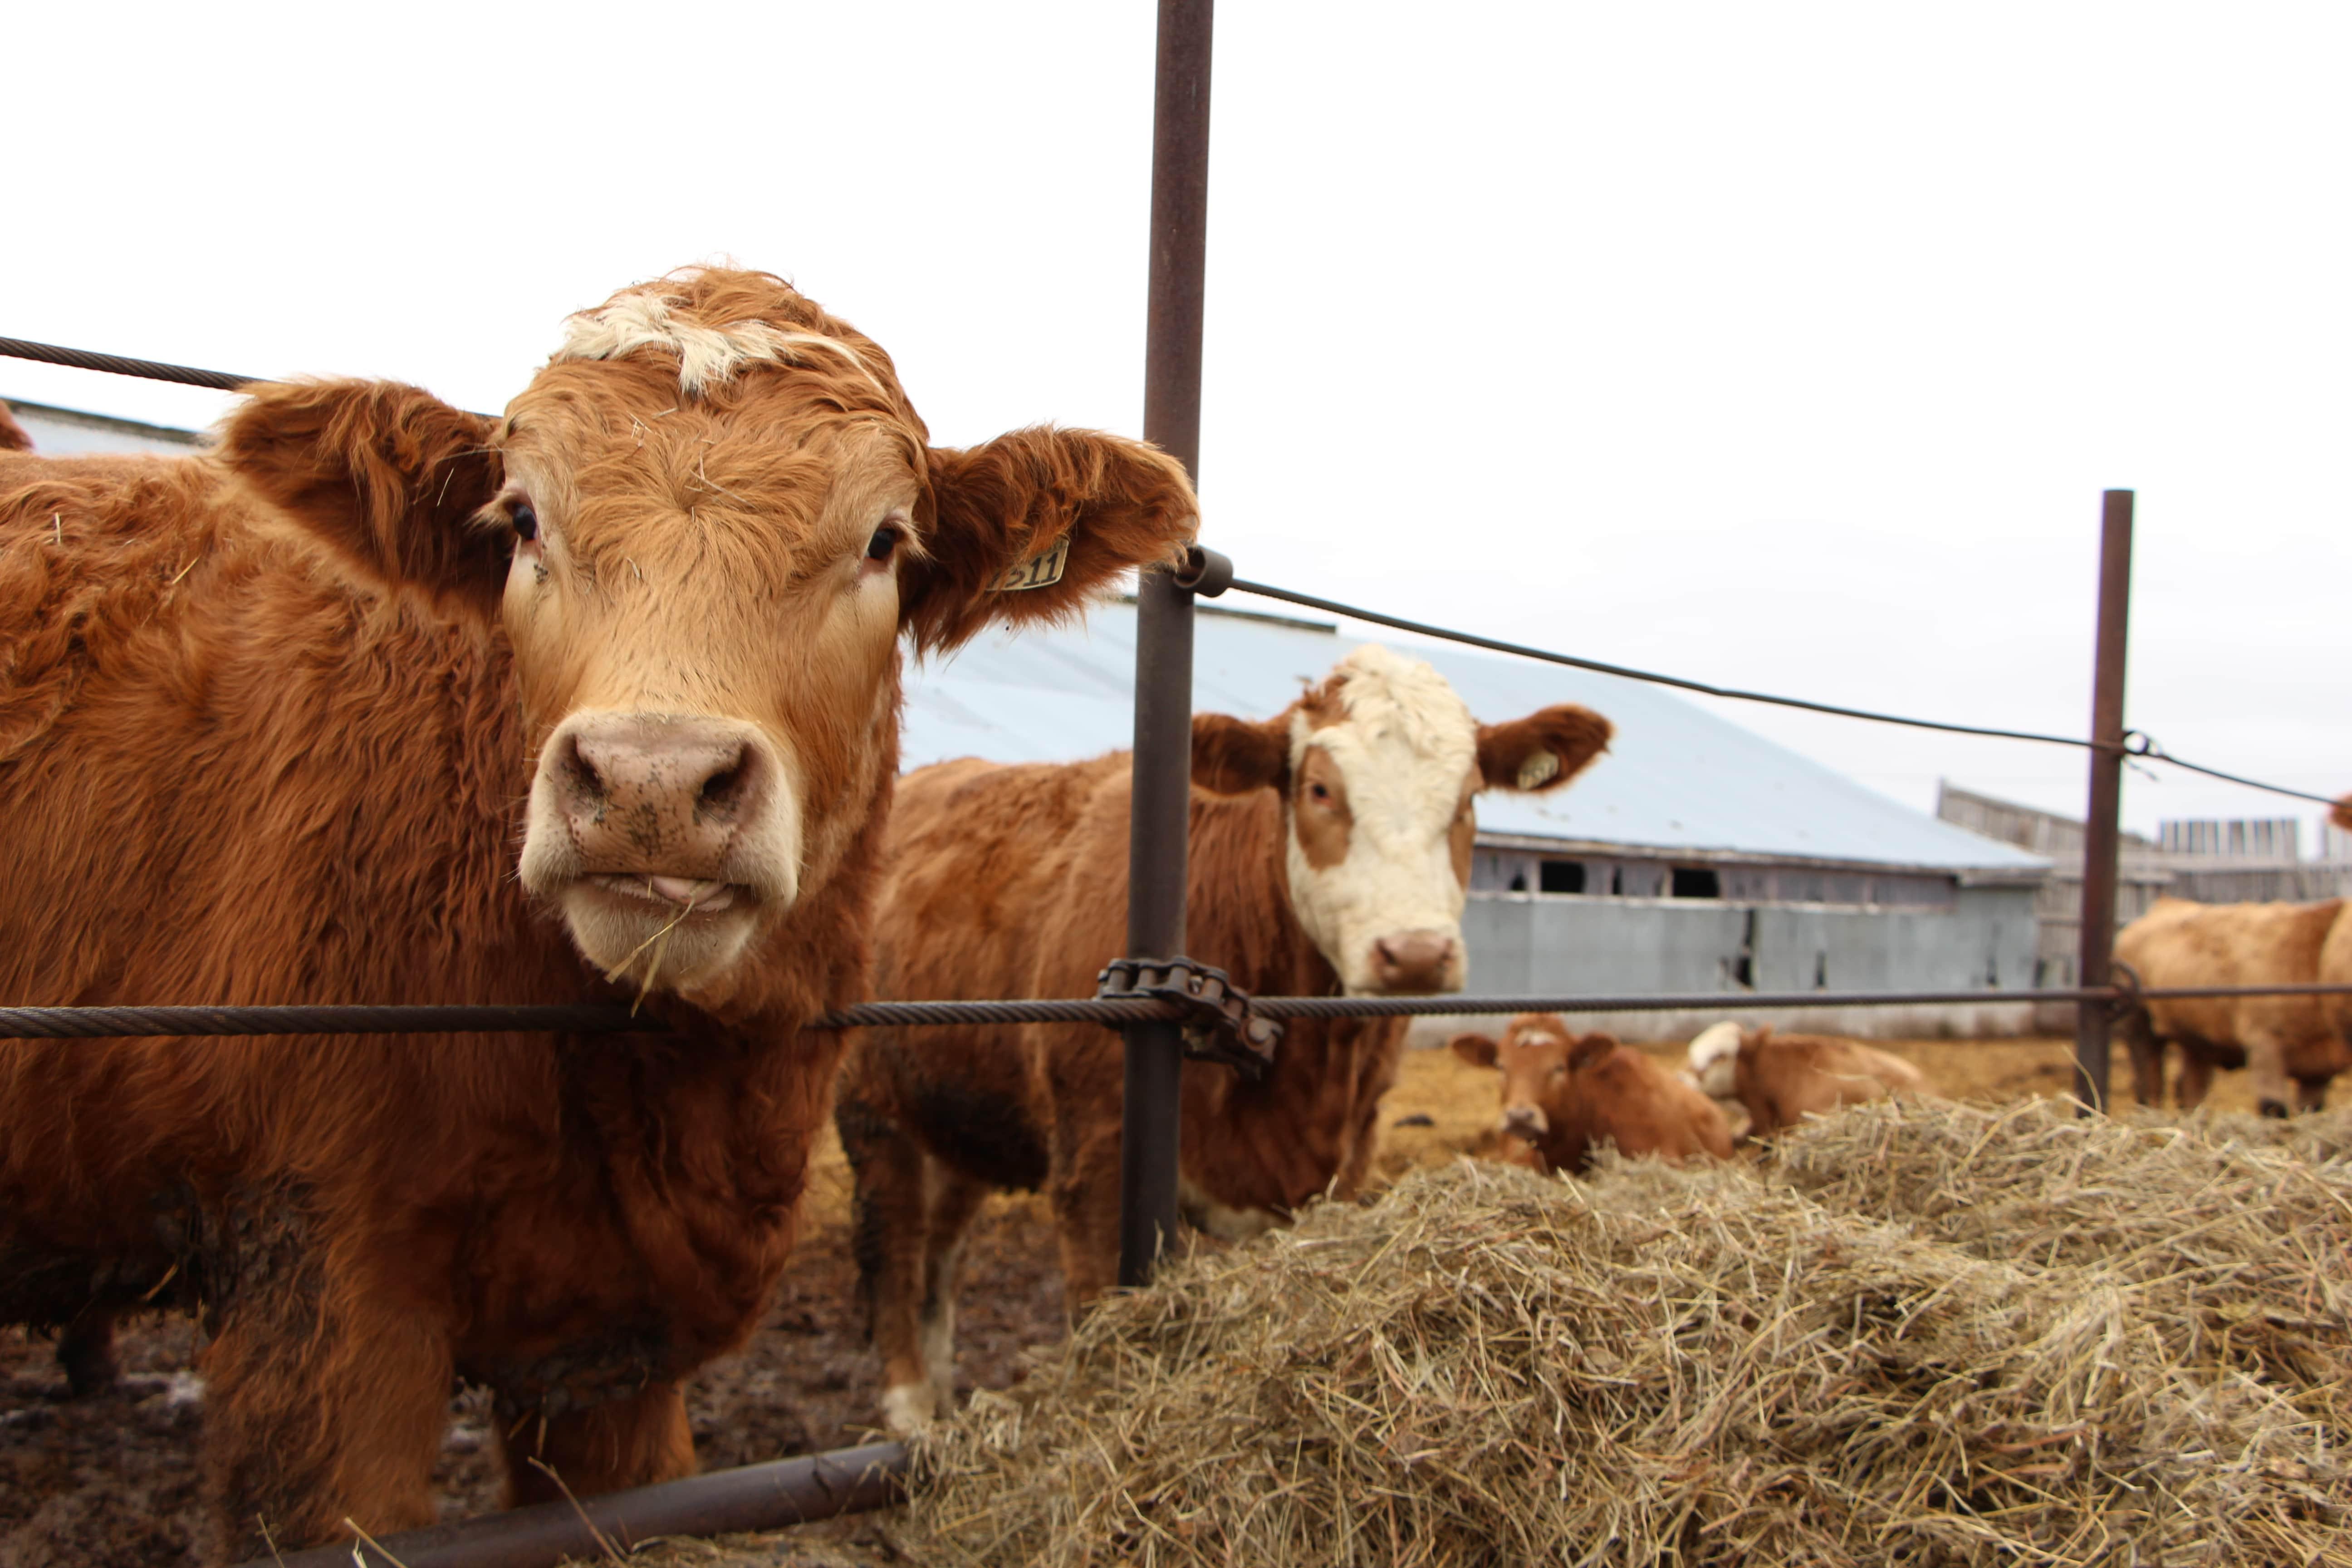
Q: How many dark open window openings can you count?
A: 2